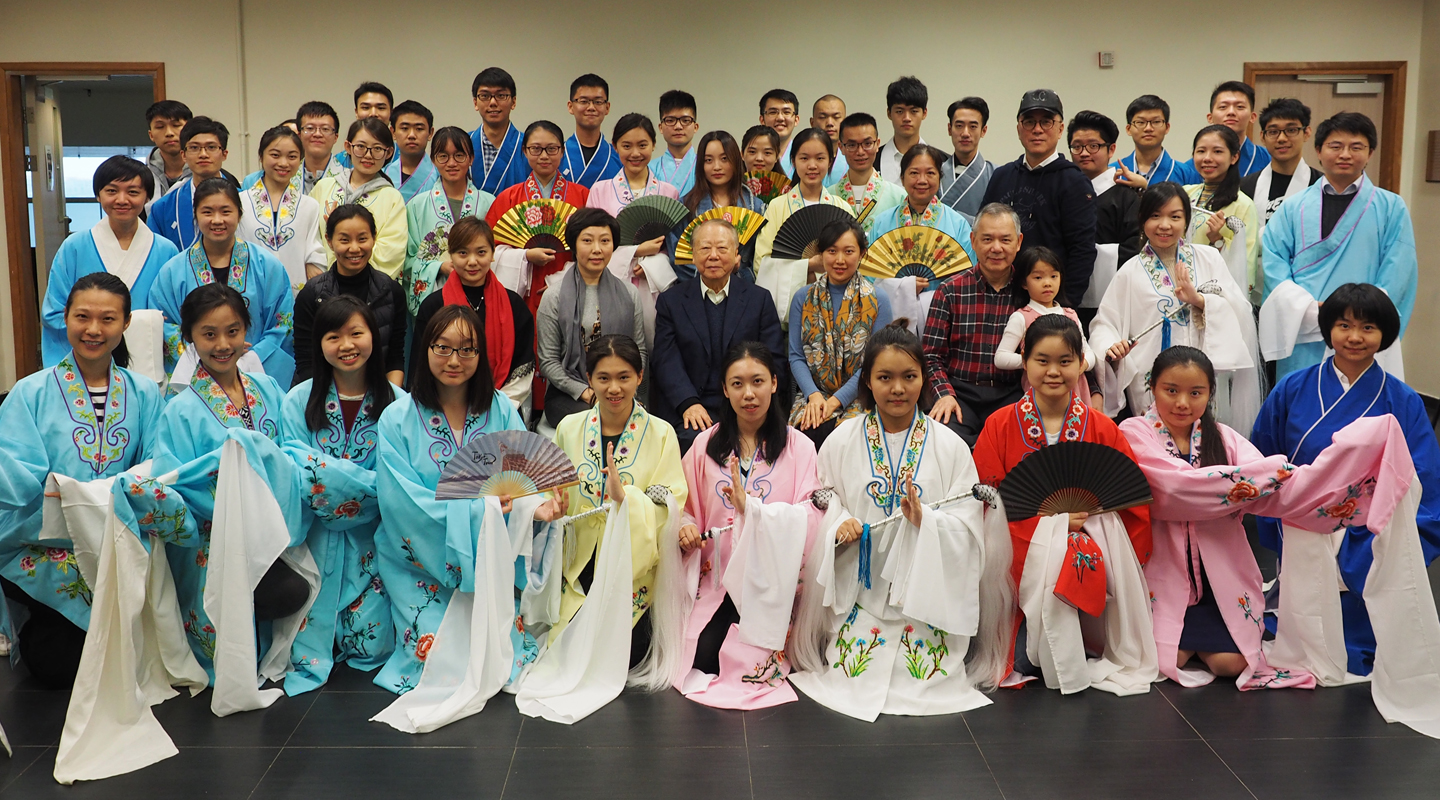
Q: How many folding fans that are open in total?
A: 9